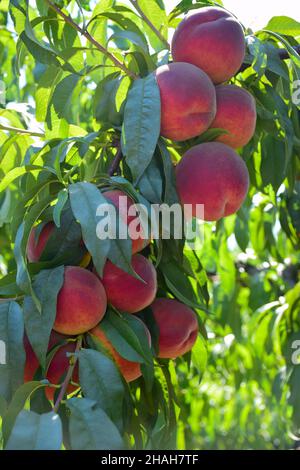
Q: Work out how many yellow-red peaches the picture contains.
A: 12